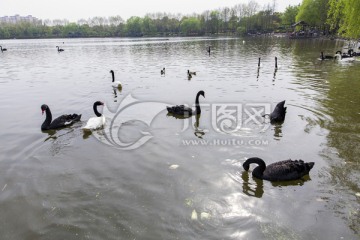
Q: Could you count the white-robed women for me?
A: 0